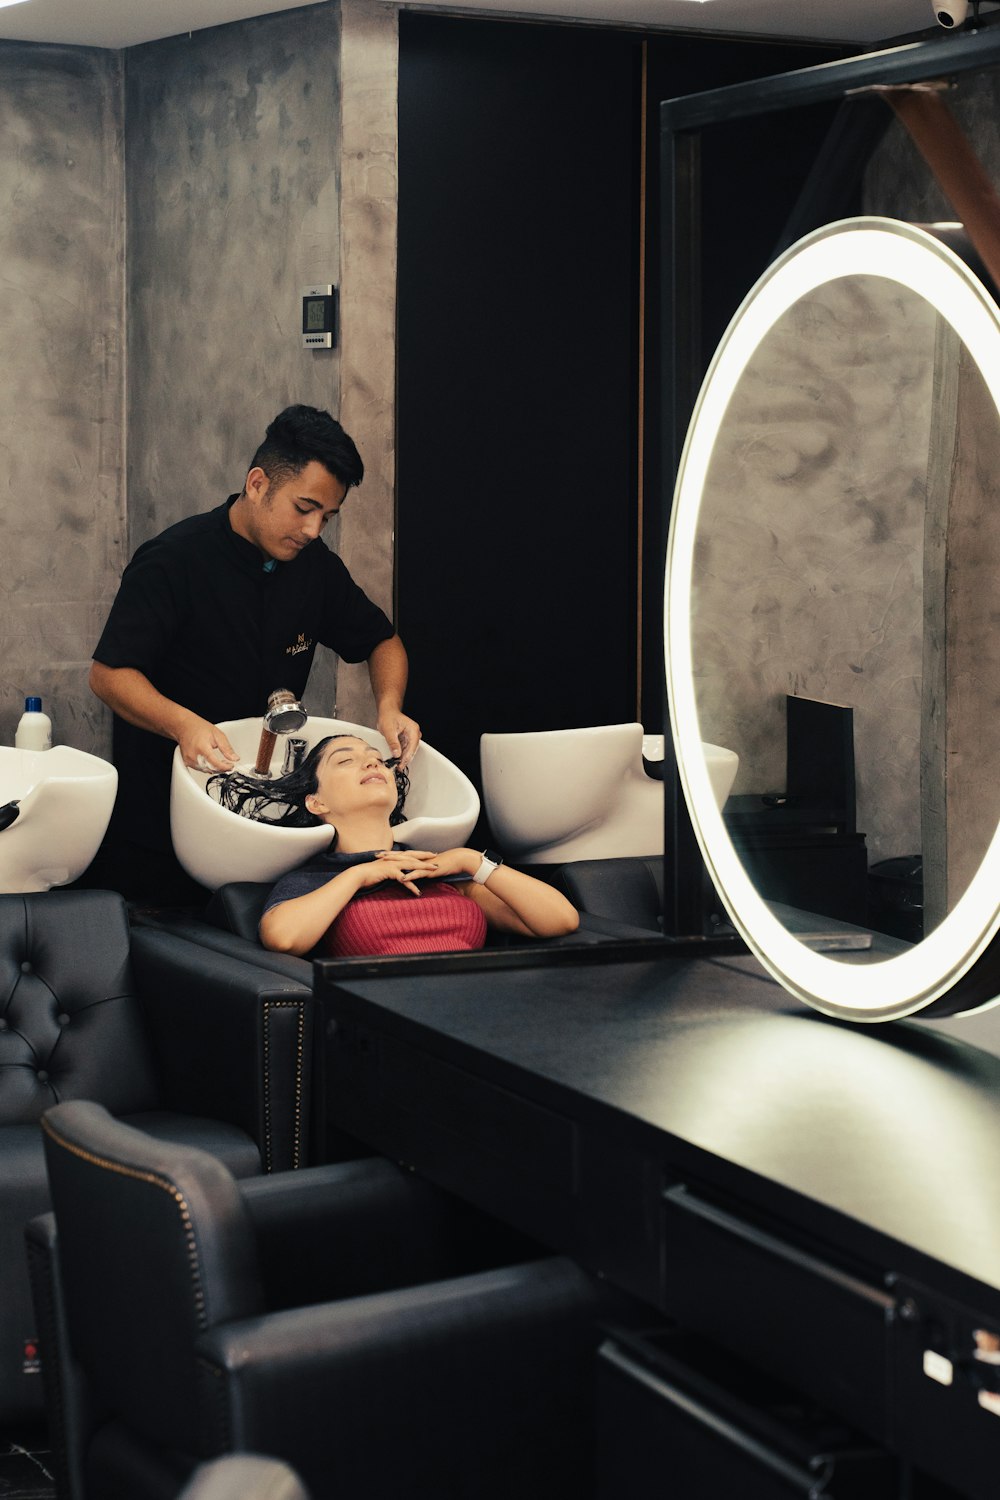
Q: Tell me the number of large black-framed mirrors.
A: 1